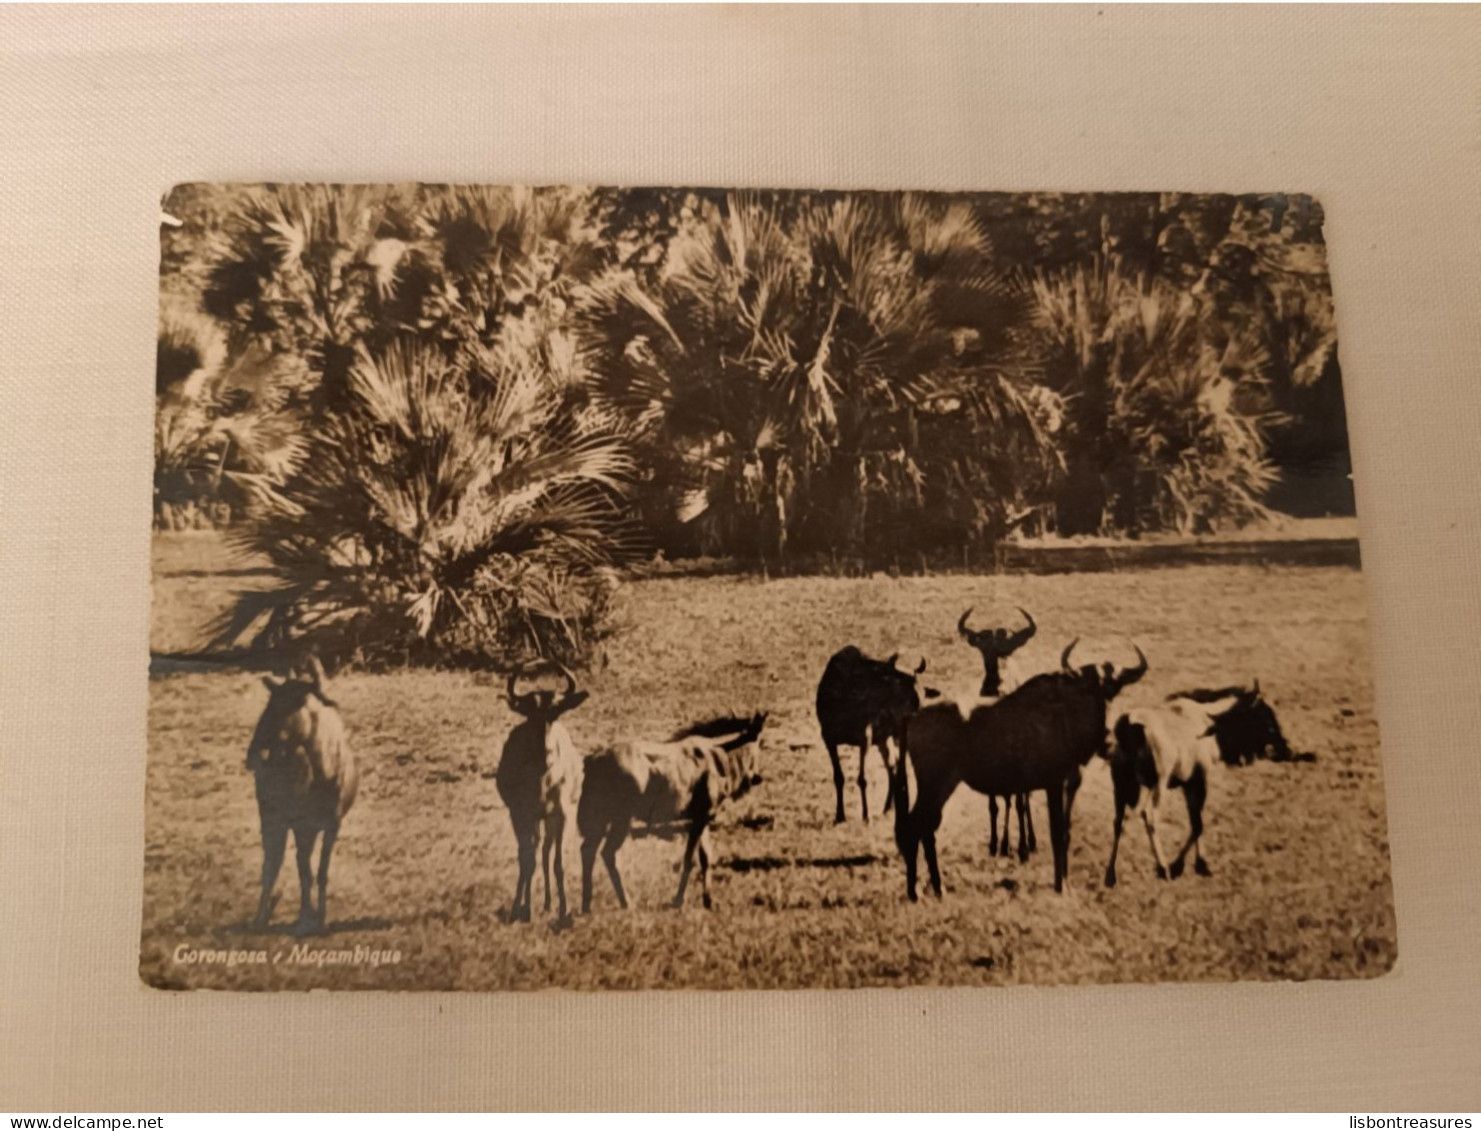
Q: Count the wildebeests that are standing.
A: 7